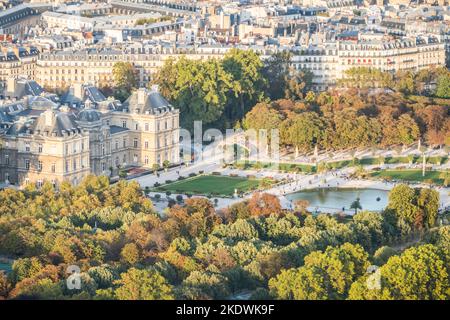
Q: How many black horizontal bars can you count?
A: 1